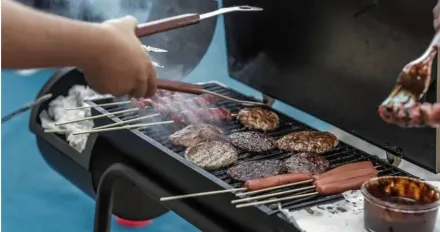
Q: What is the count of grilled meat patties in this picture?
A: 7